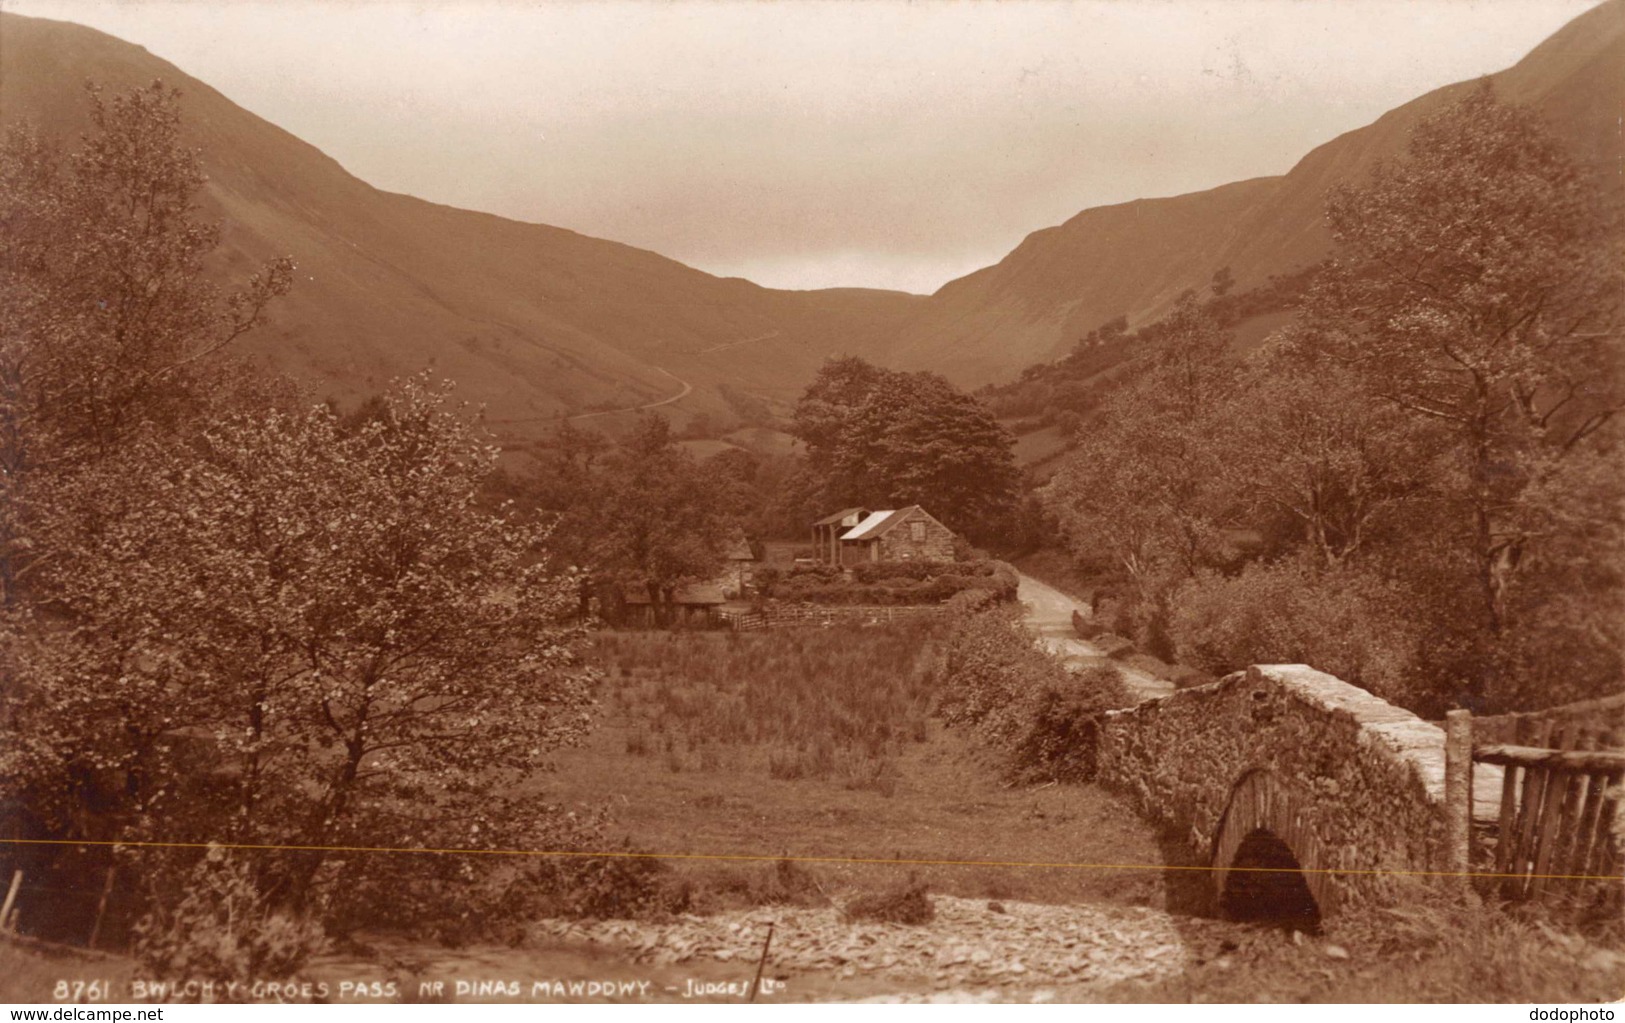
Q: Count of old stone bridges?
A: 1